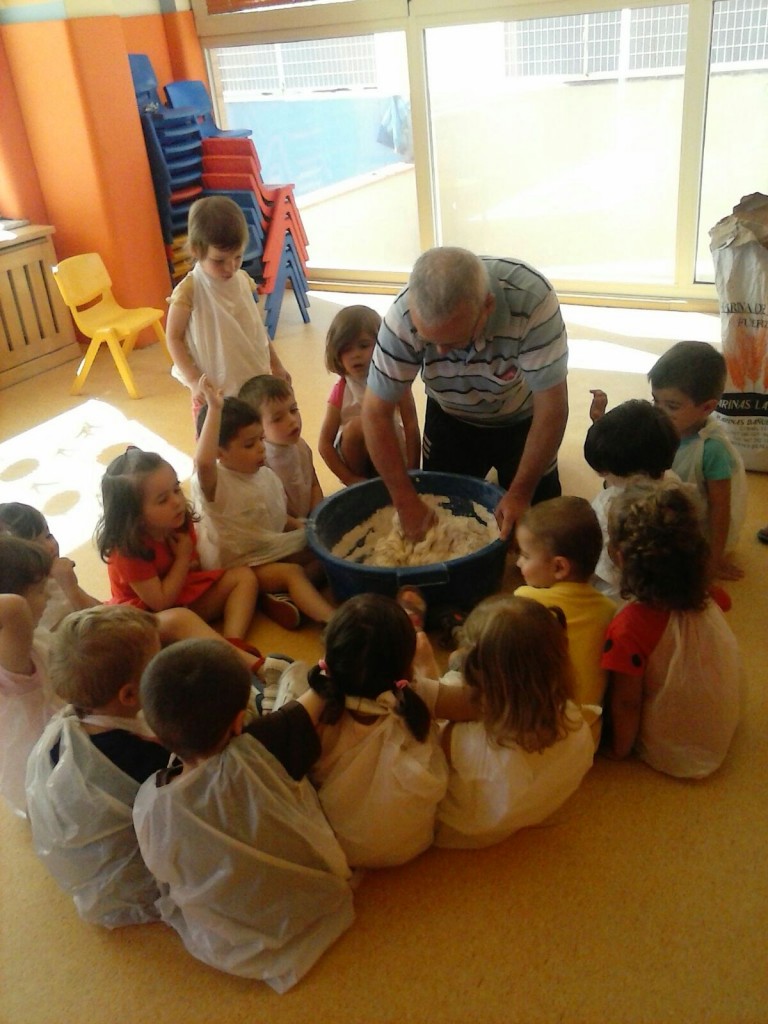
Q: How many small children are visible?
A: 15